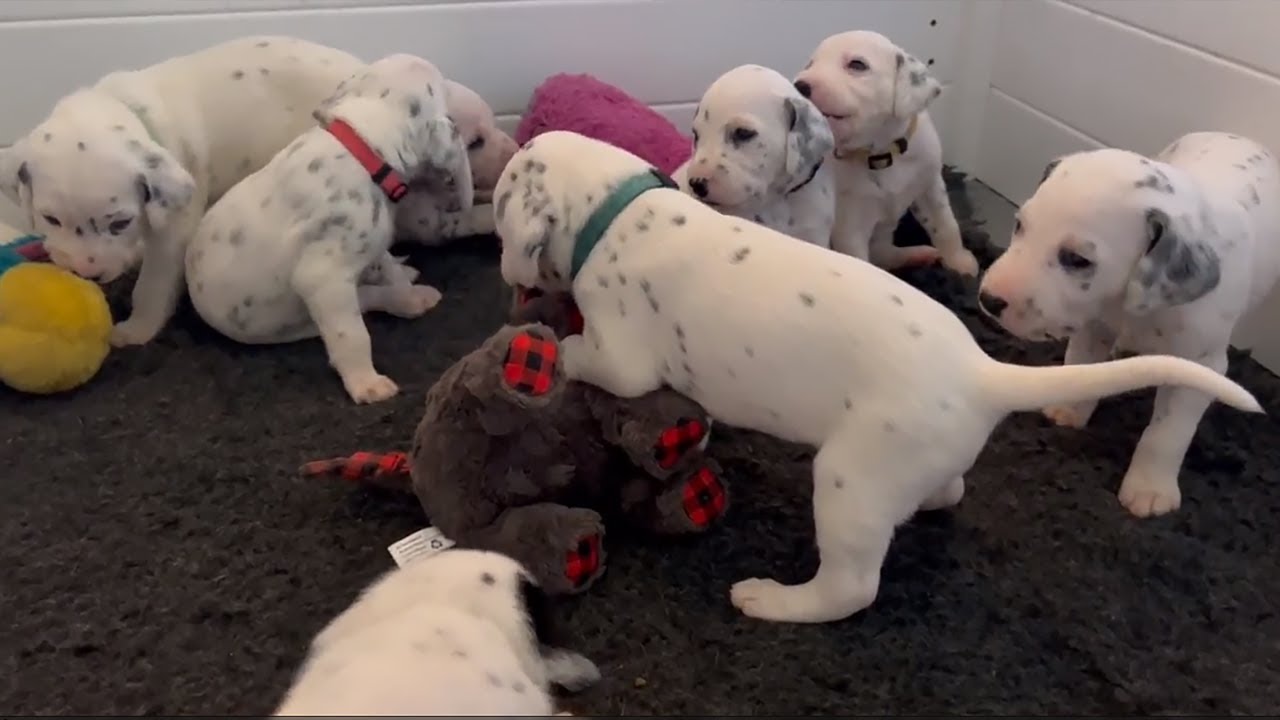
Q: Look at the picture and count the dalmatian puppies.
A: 8